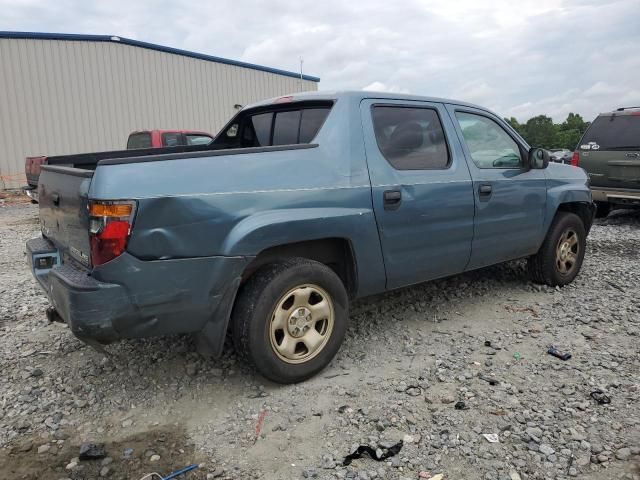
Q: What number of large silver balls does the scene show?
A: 0